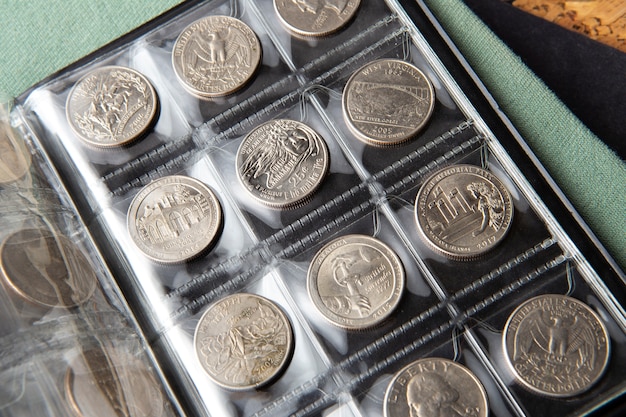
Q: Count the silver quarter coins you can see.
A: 11